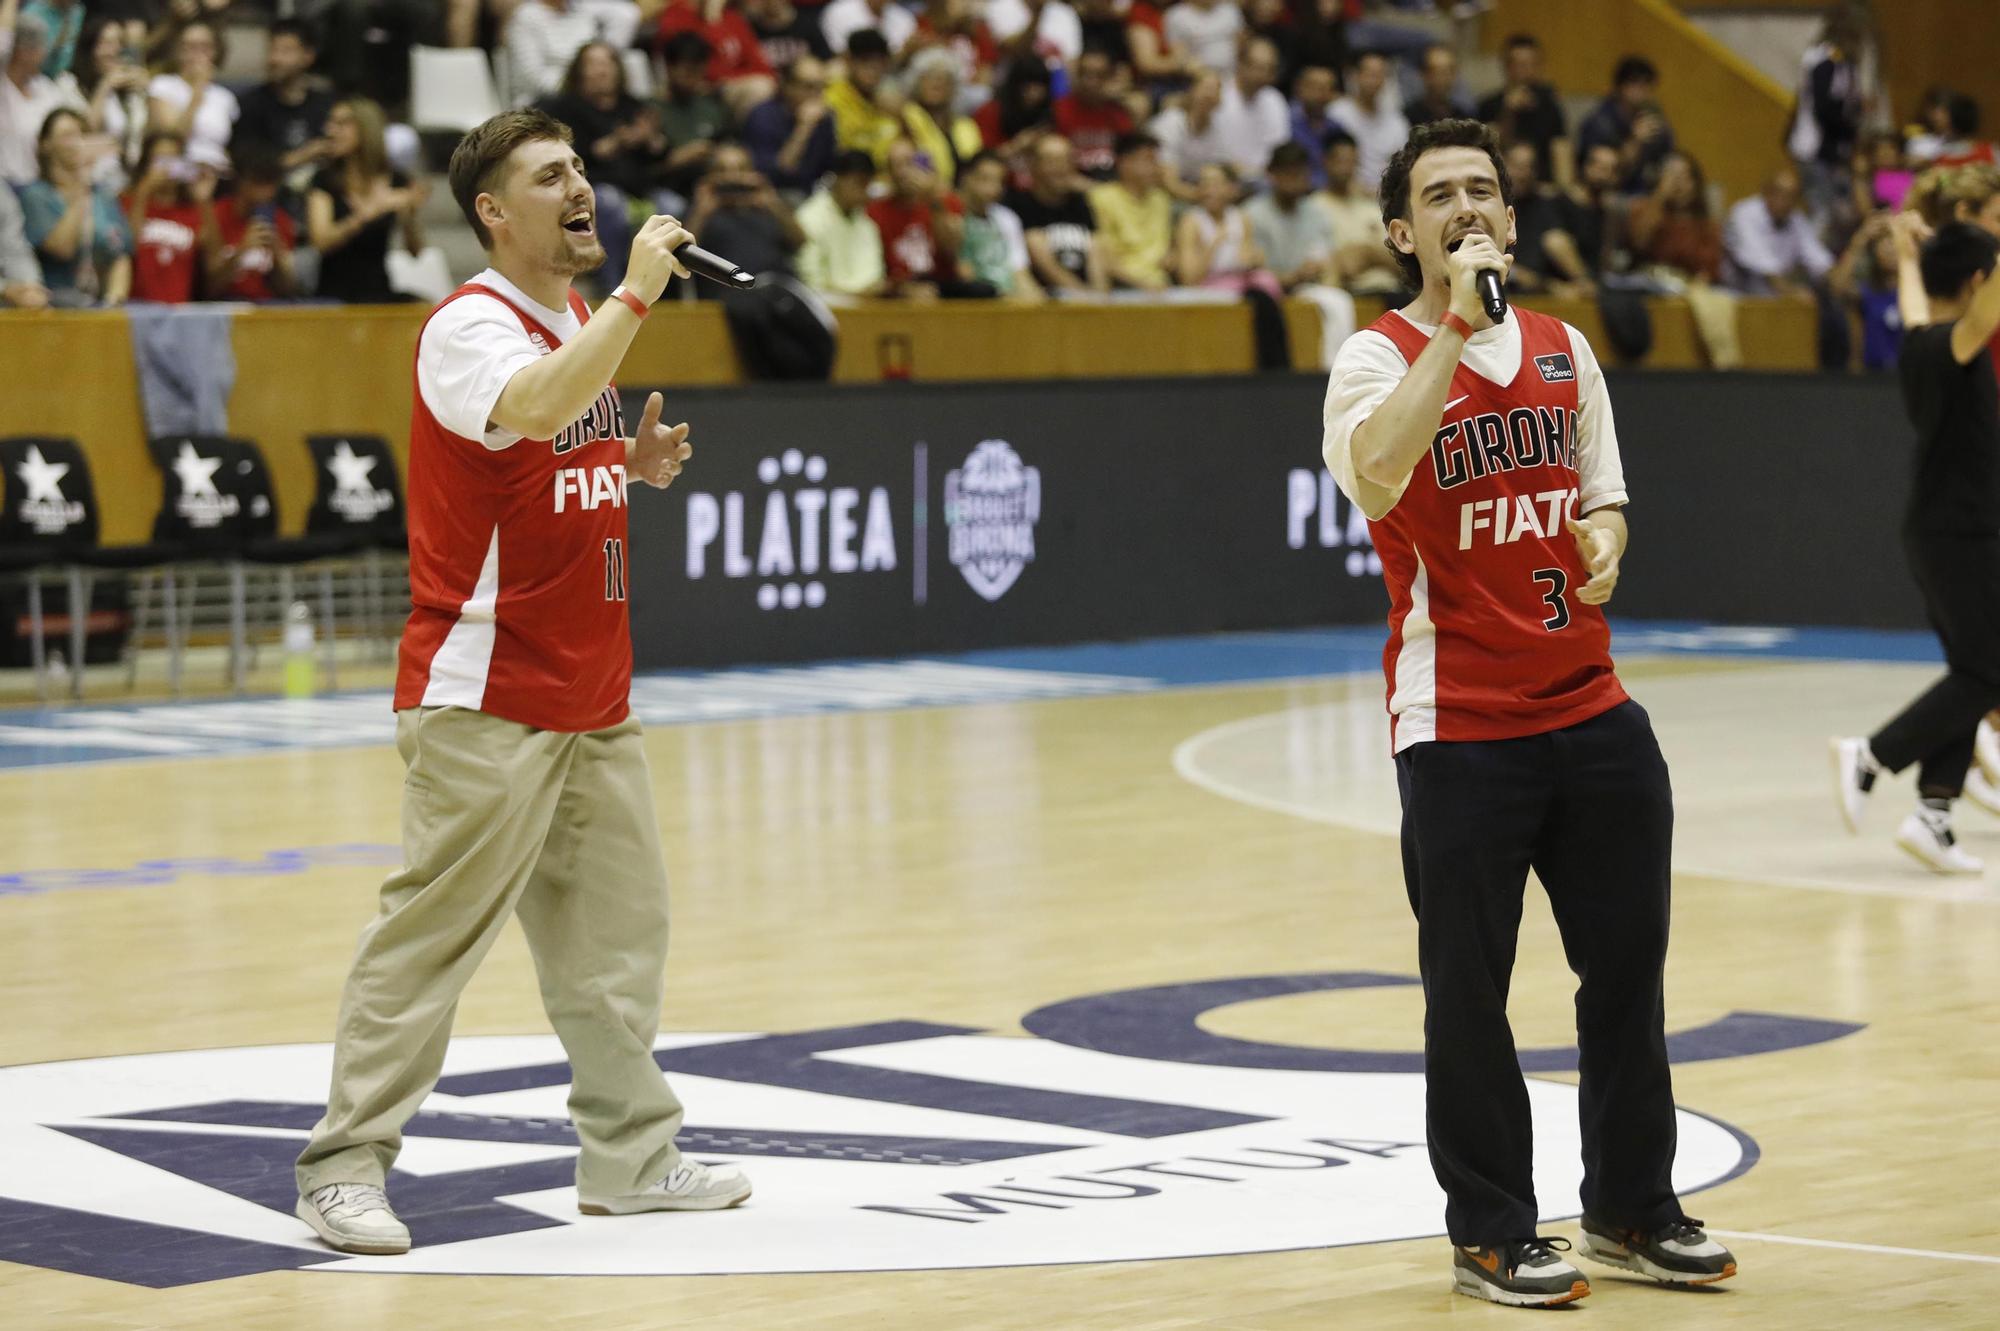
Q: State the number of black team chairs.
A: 3